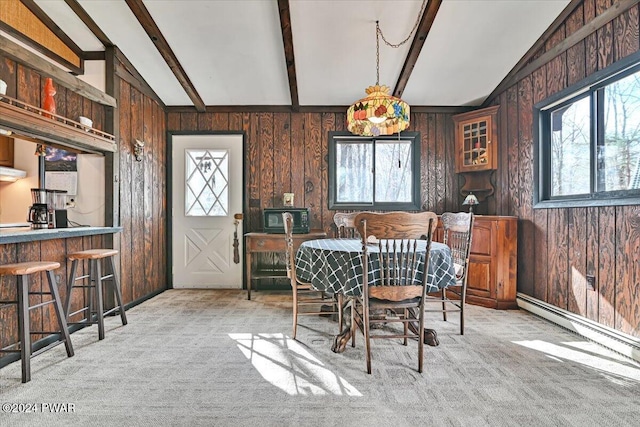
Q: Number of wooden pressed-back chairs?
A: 4